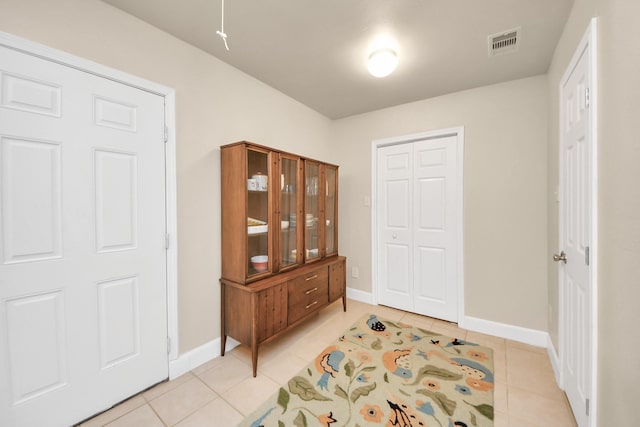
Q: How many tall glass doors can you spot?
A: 4